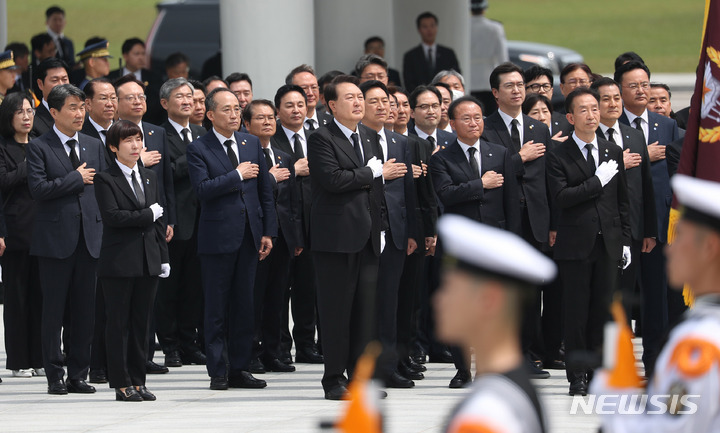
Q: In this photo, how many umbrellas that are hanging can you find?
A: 0